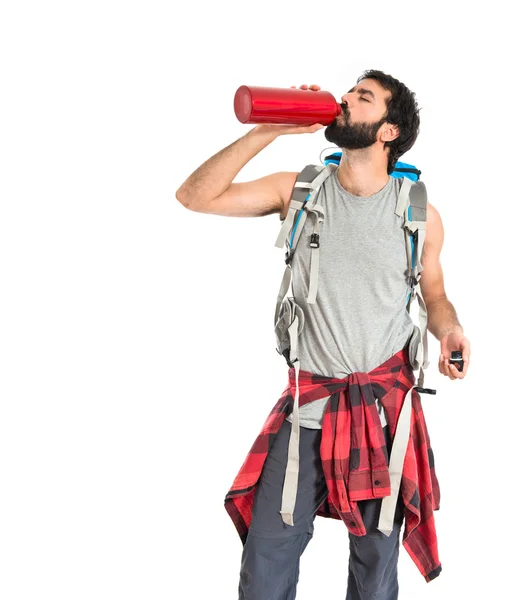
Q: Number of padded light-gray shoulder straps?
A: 2